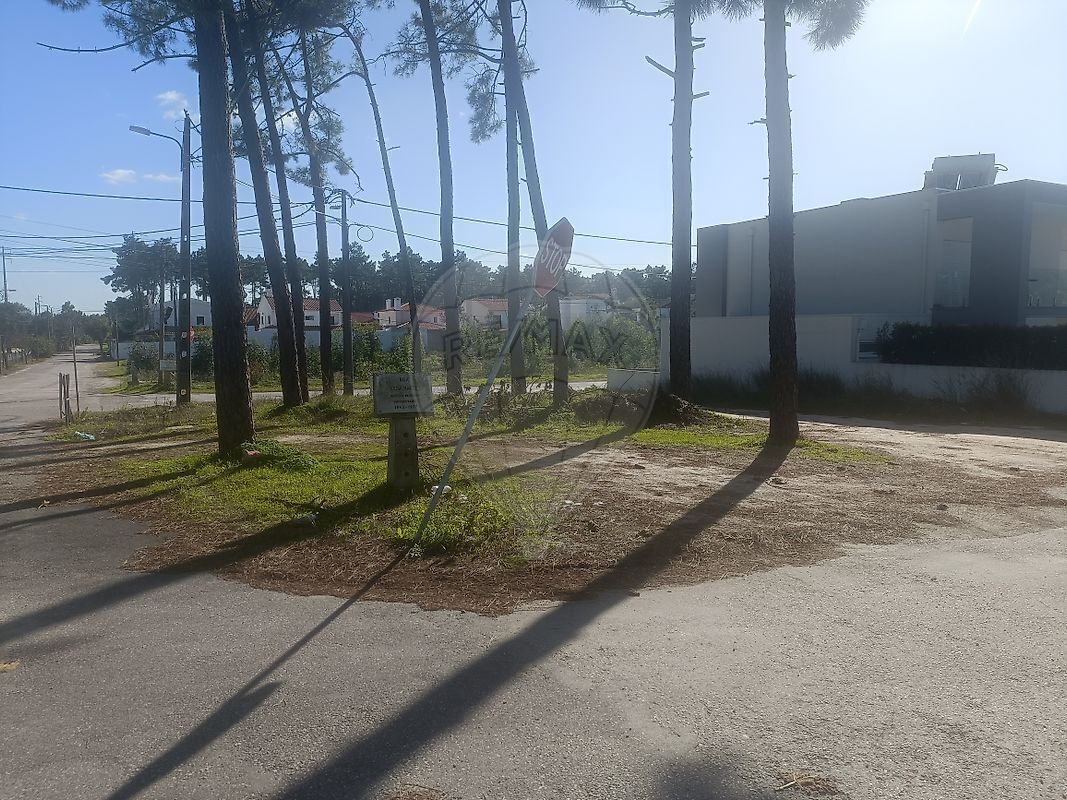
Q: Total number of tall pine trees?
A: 10